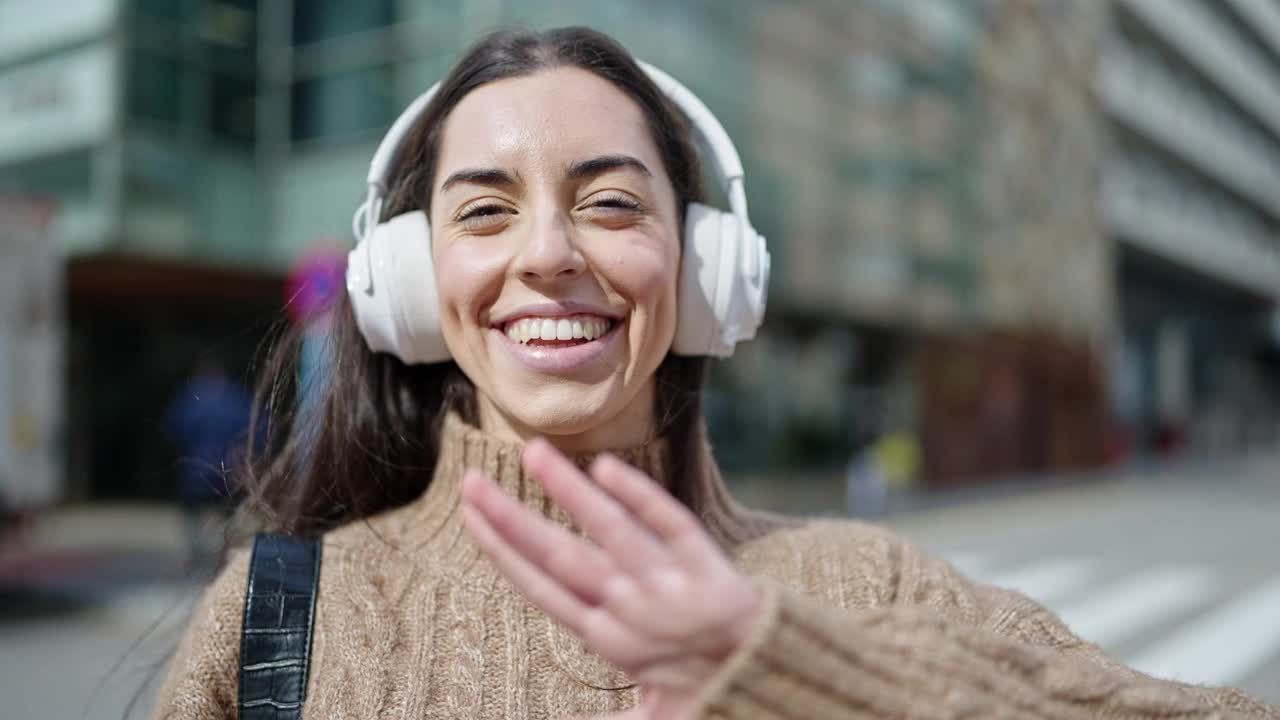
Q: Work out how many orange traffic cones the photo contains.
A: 0